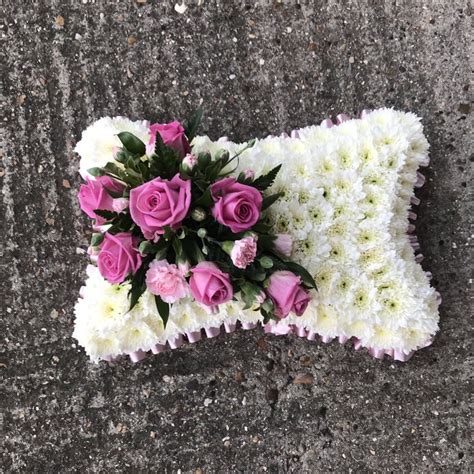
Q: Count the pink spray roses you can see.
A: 7